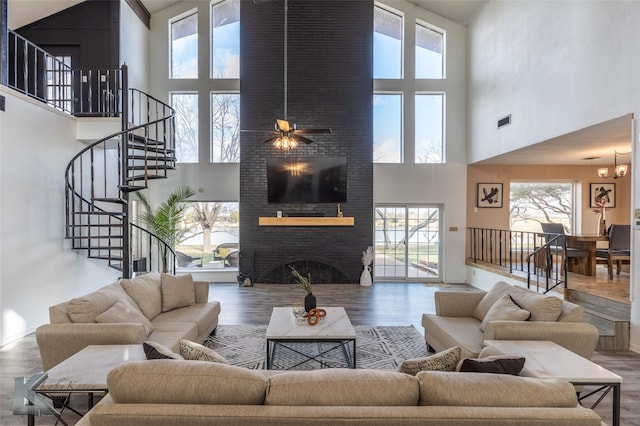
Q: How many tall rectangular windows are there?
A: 8